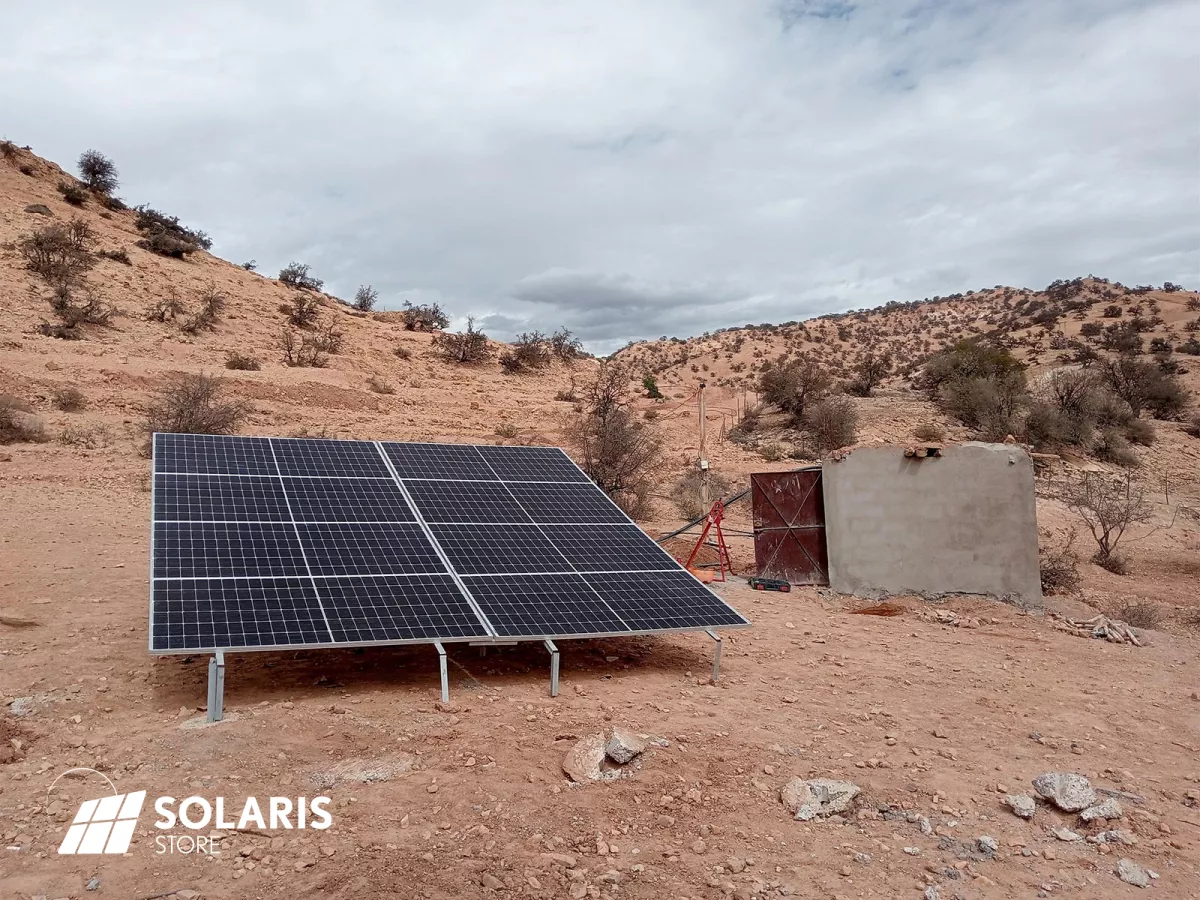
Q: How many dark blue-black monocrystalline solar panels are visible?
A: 8